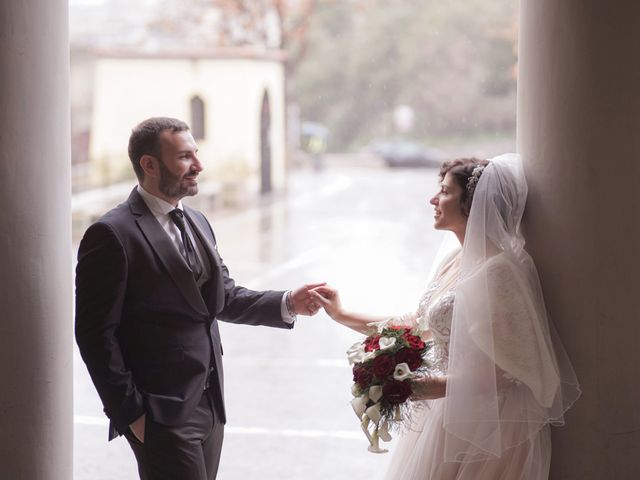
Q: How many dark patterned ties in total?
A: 1